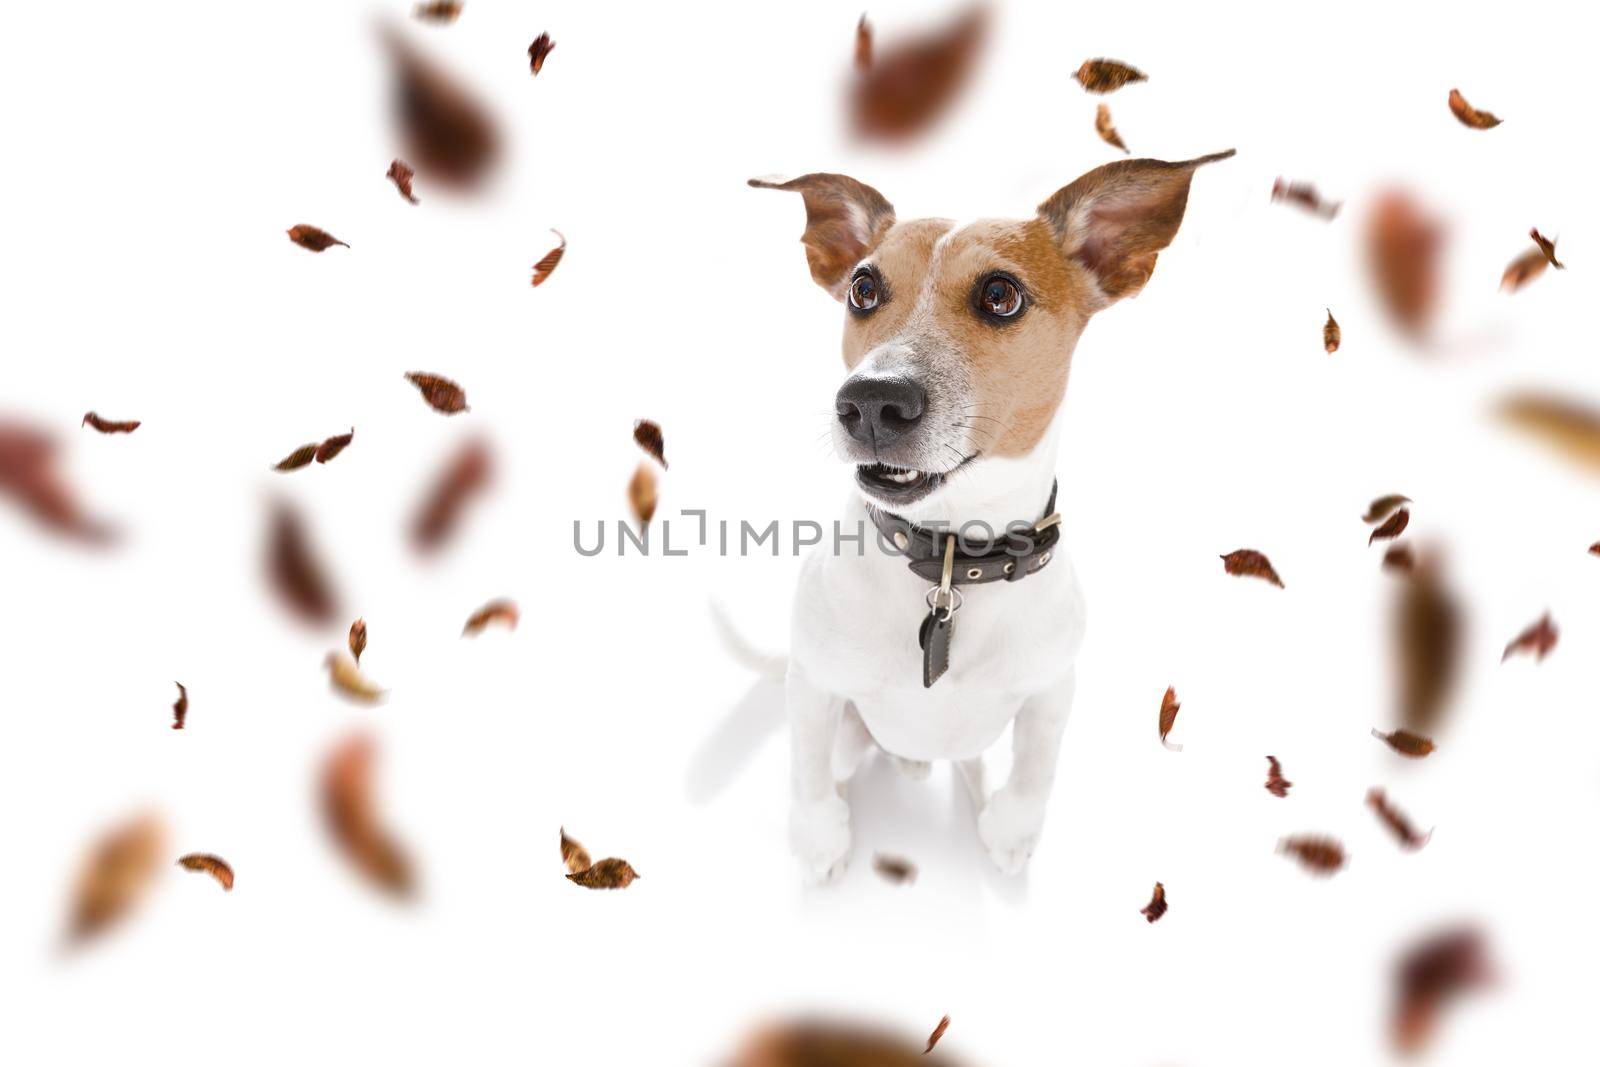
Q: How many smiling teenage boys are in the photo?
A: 0